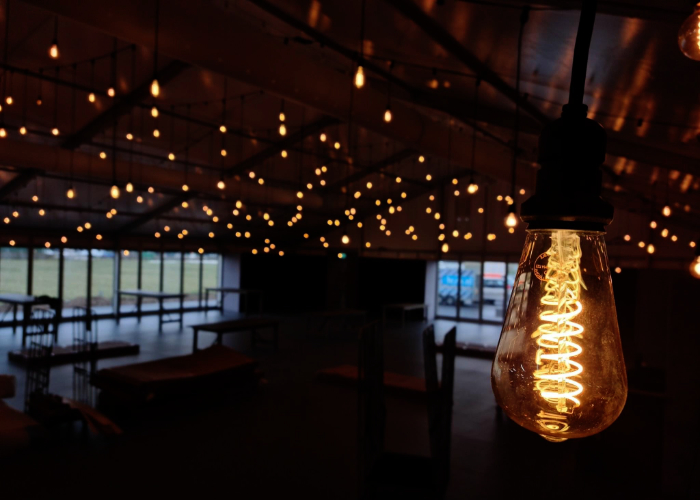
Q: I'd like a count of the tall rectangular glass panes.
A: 13